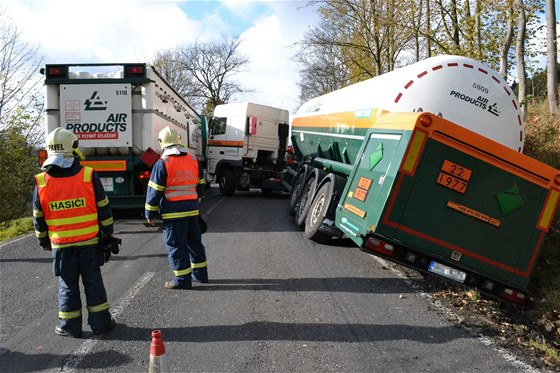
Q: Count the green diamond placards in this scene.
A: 2